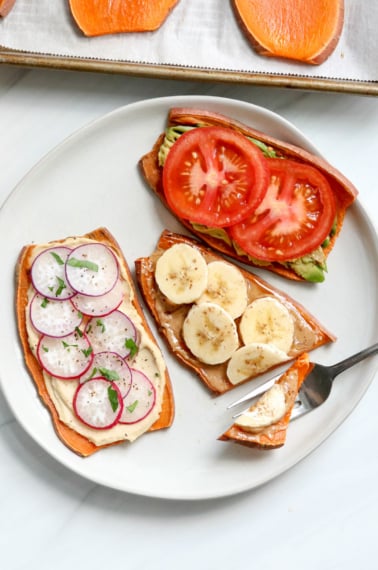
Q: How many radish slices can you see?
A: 9